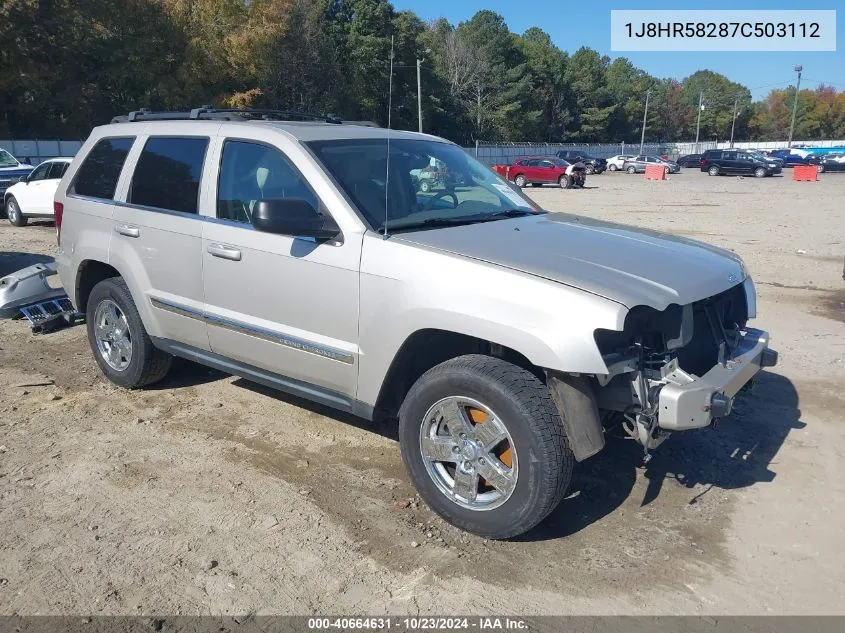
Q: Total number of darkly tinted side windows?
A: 2